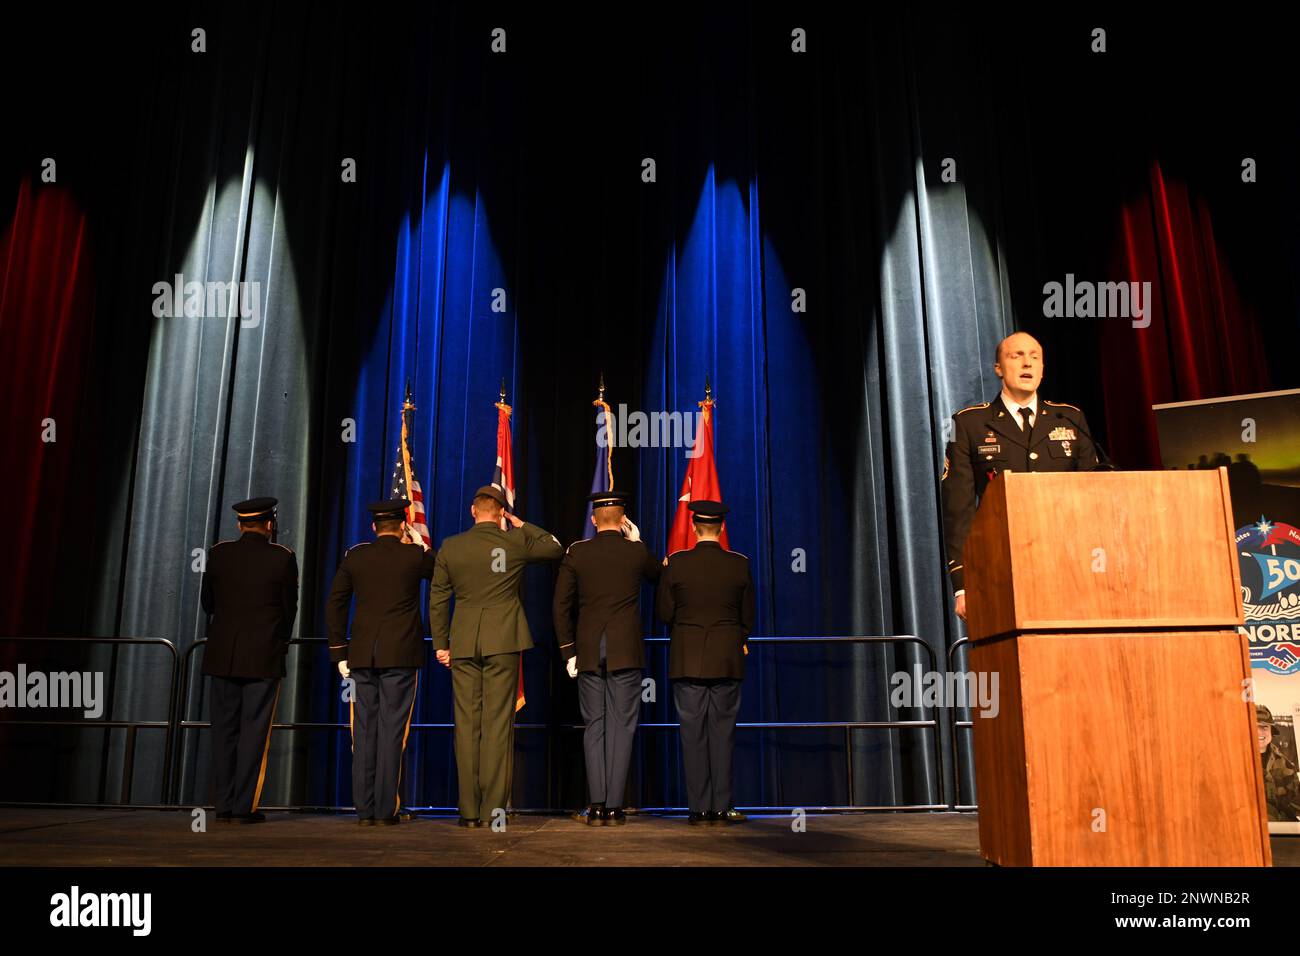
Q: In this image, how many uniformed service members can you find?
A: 6